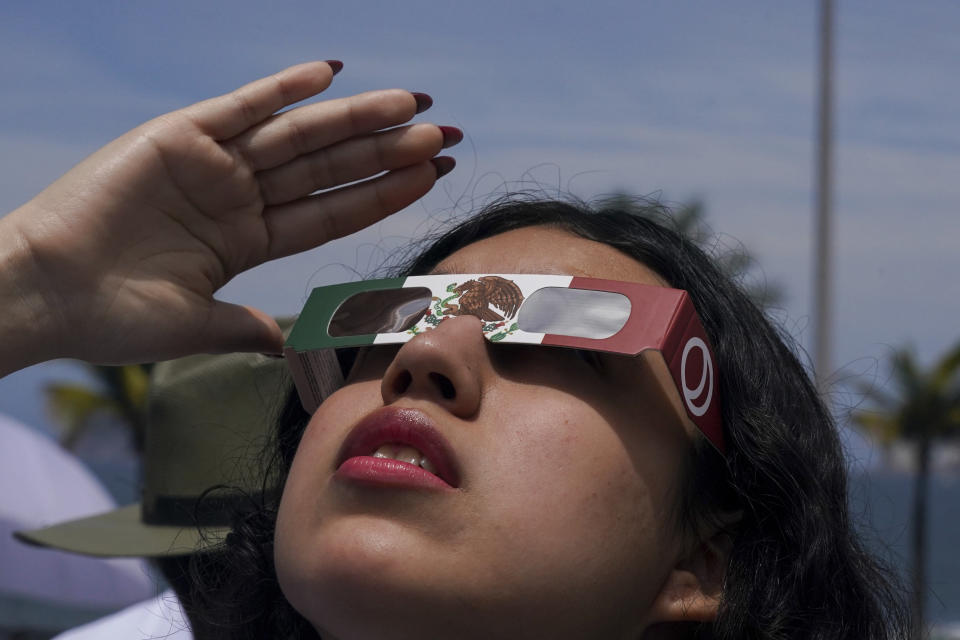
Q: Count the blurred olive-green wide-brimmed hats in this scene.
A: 1